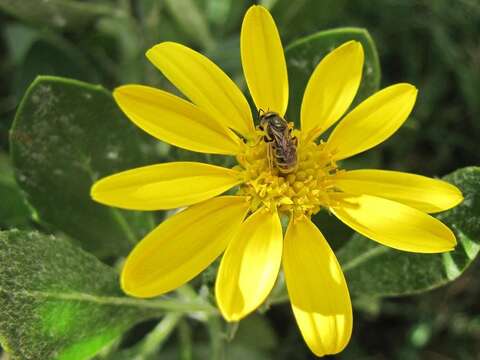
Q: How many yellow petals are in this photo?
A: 11